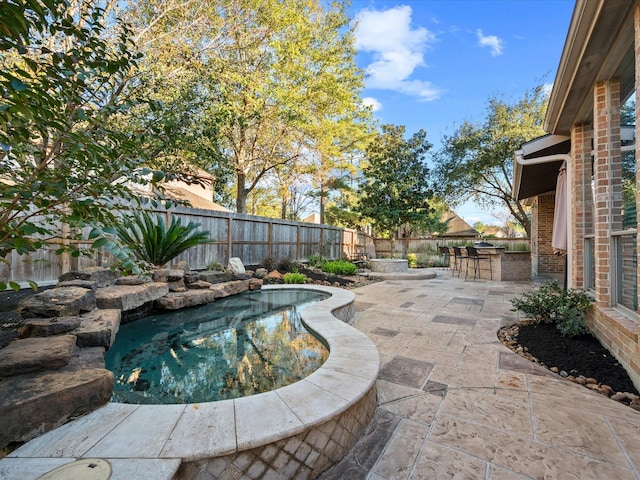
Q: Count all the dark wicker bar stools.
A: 4